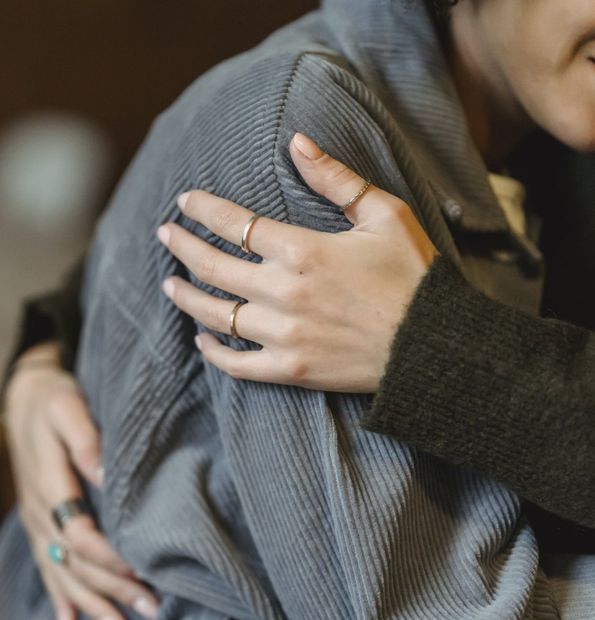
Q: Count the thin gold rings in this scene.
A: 3